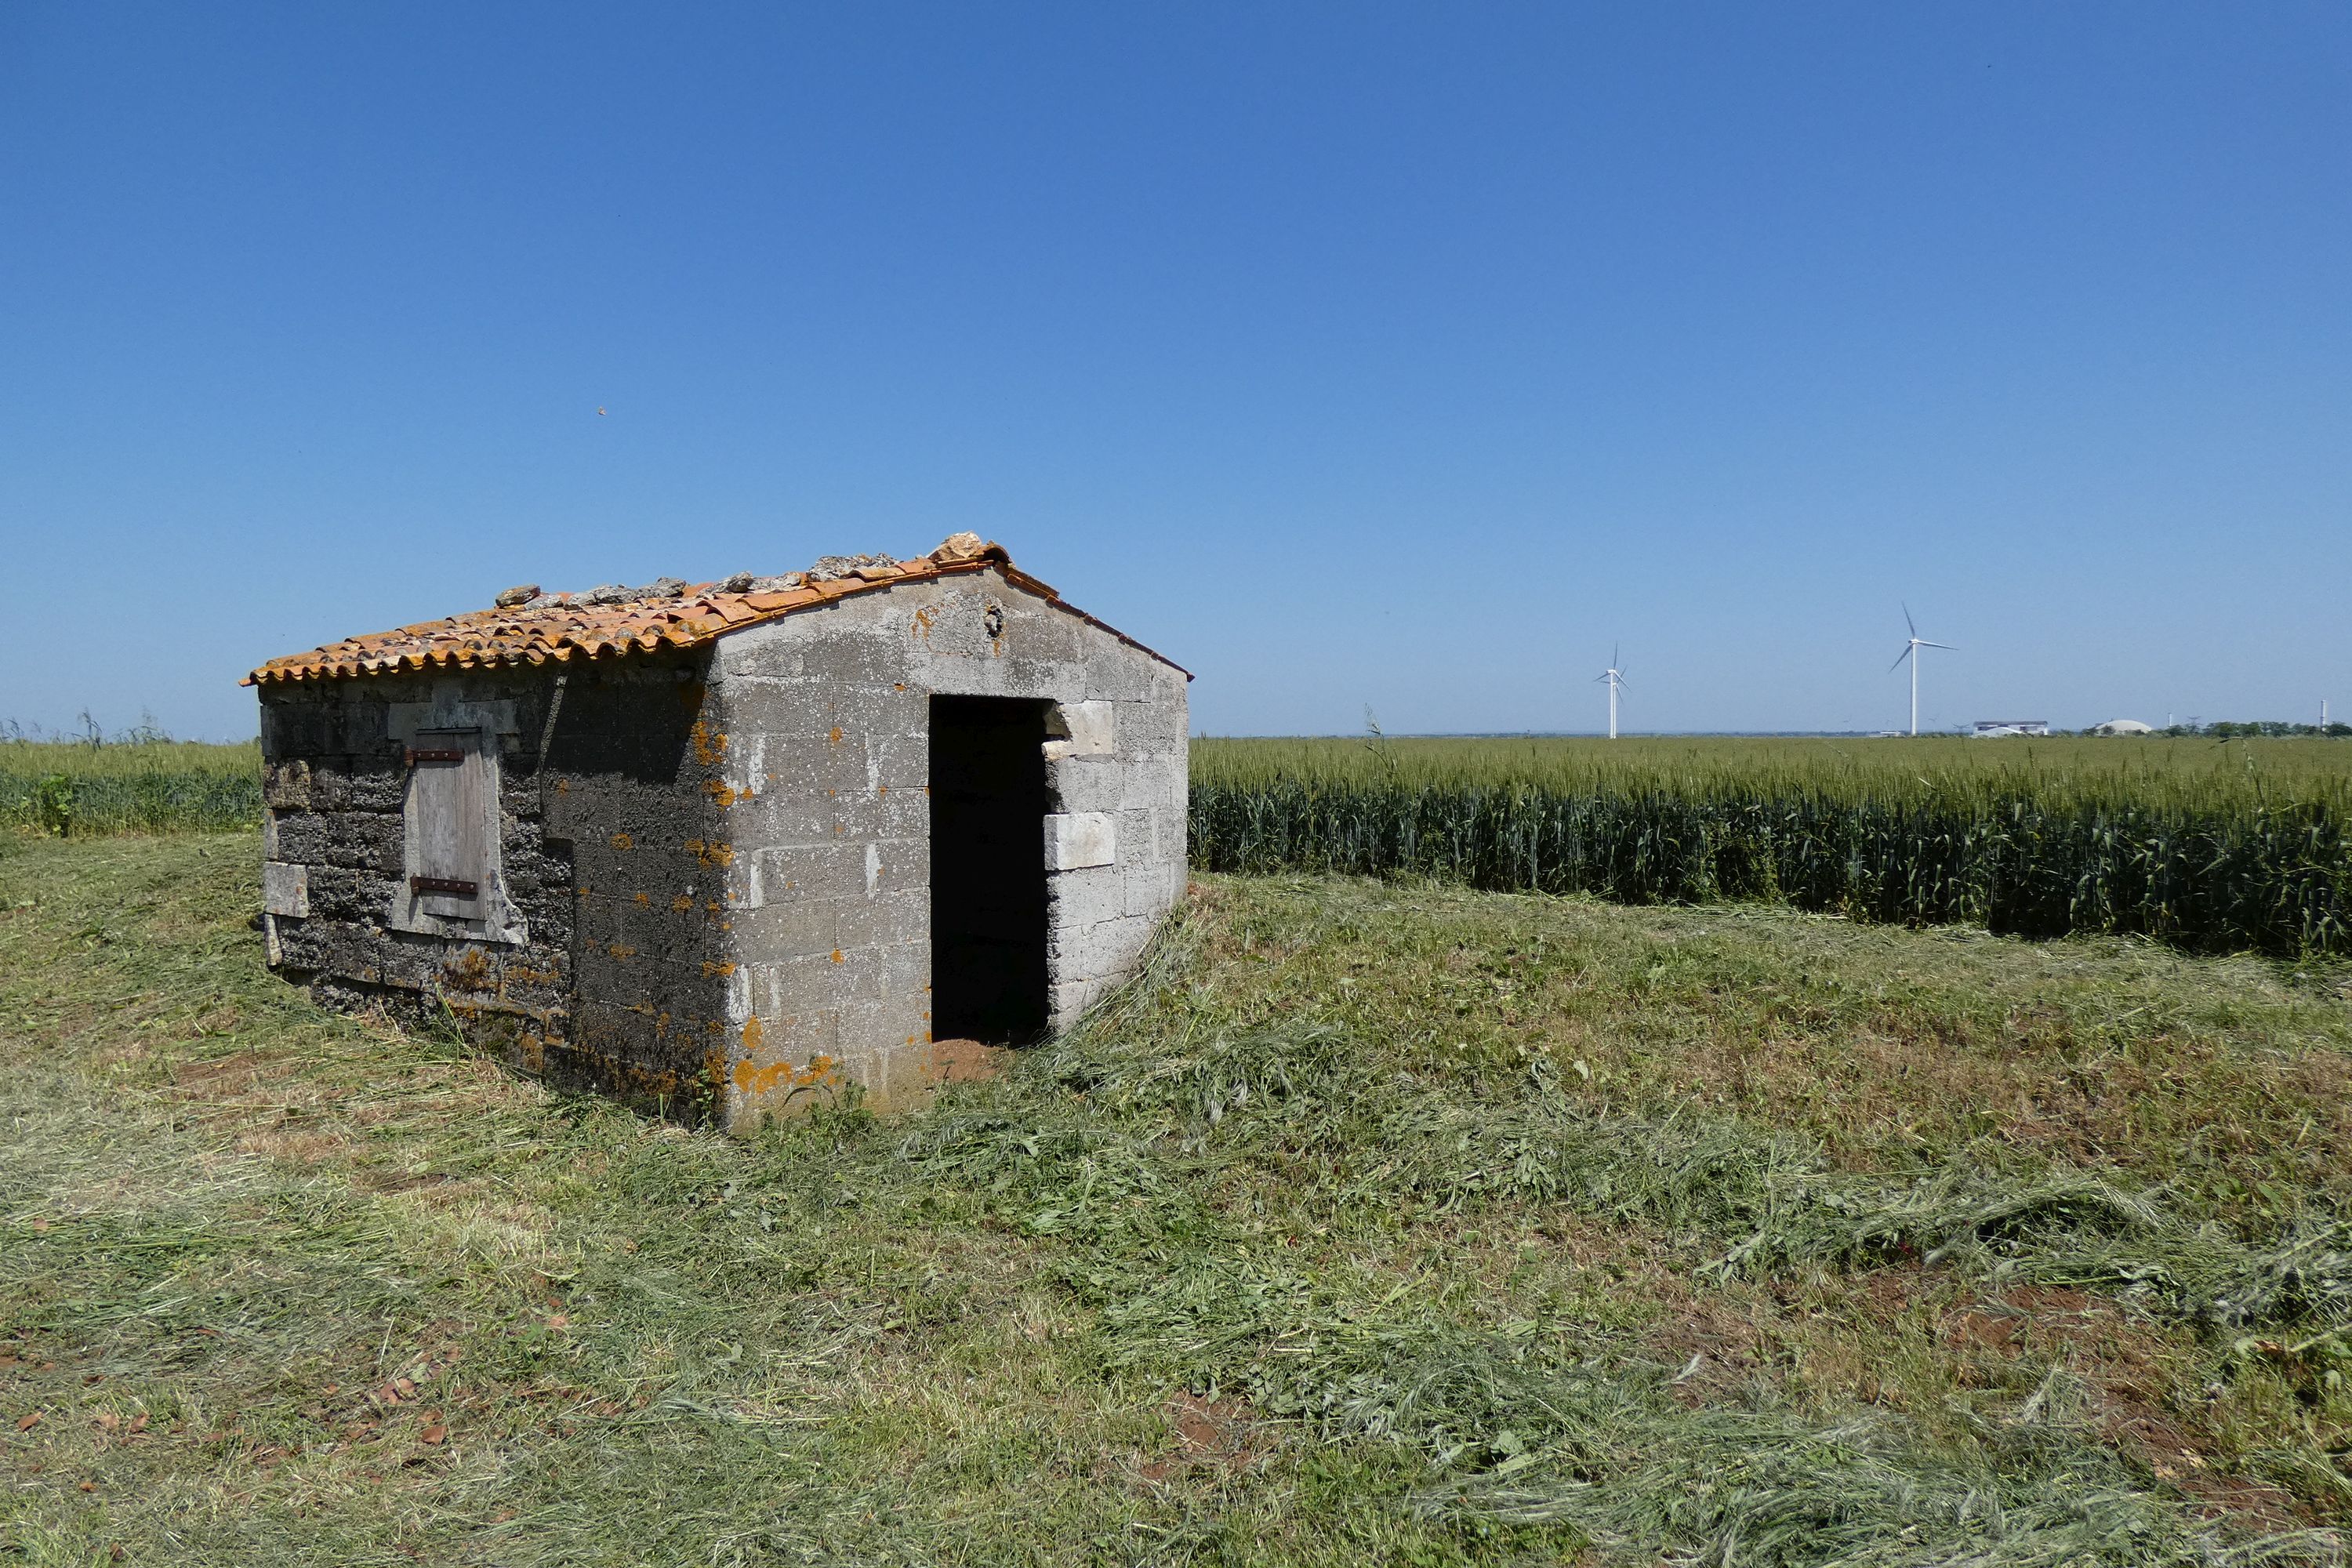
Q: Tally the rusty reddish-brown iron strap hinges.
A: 2